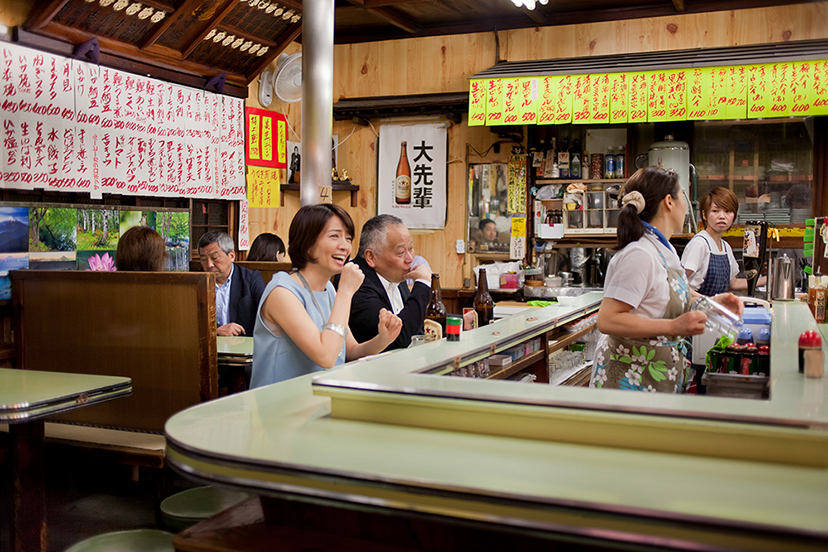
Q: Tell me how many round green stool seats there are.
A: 2